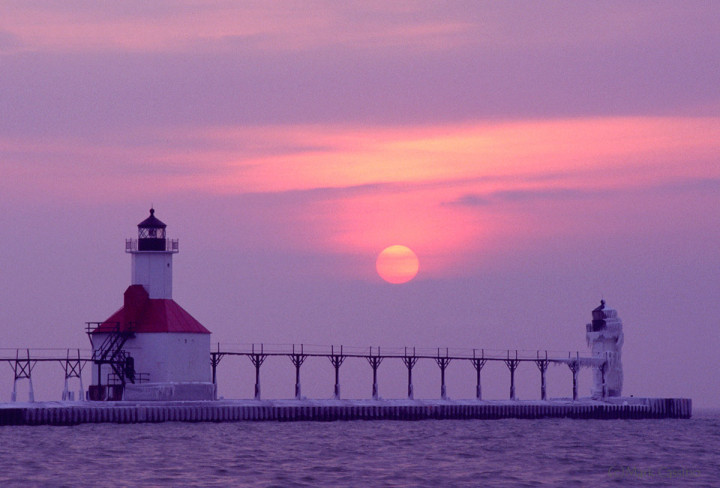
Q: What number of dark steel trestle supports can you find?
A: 14